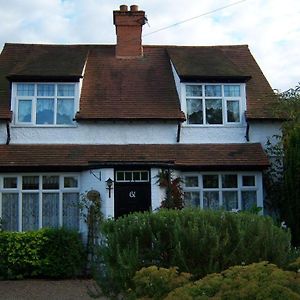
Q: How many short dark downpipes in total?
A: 3